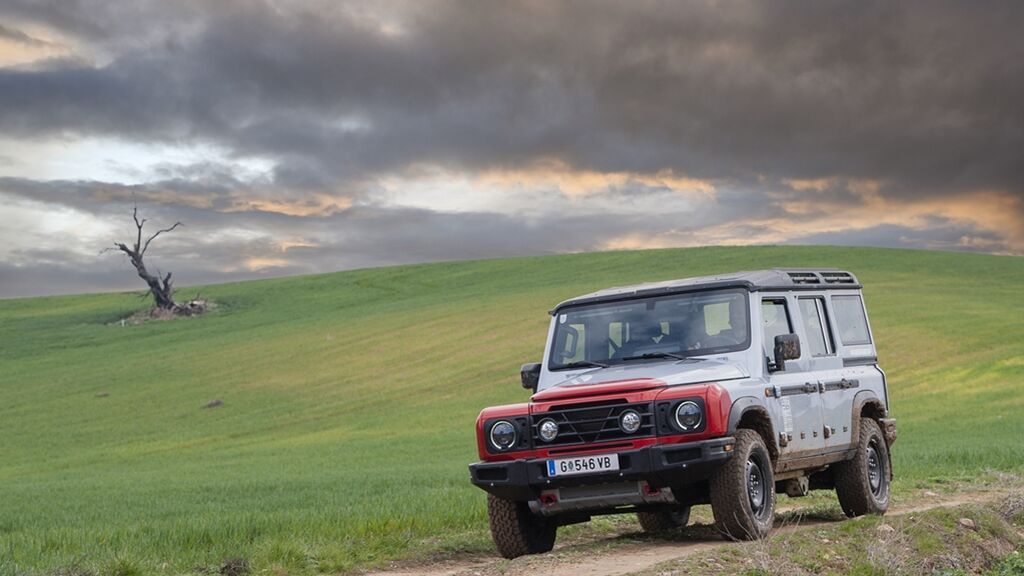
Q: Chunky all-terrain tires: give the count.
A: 4